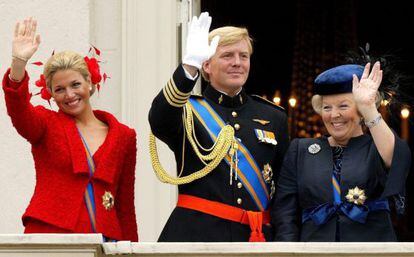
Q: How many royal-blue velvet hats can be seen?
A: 1